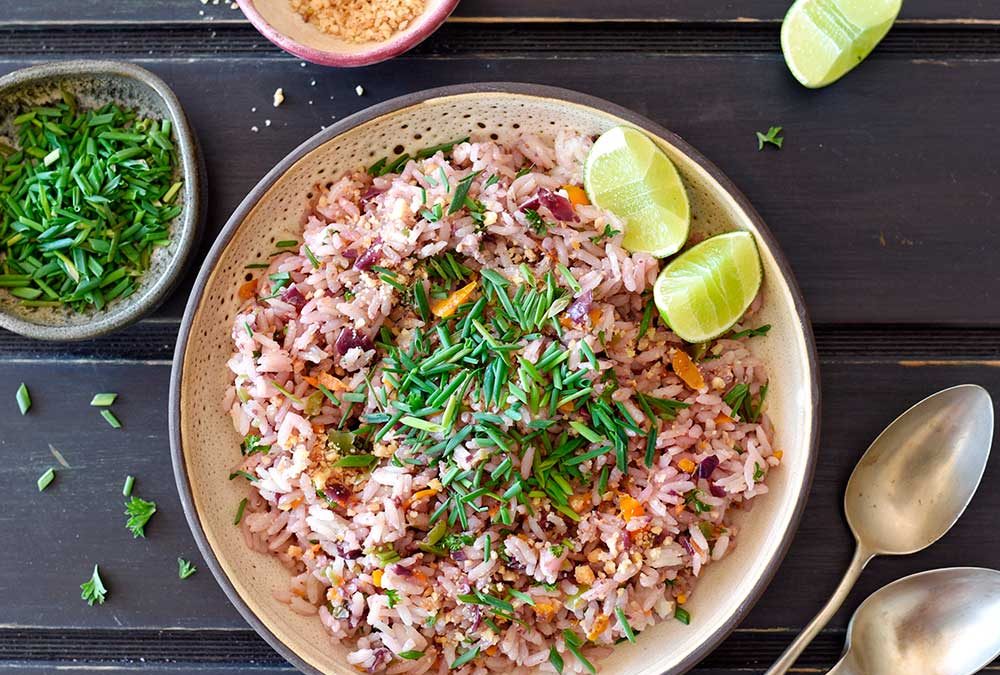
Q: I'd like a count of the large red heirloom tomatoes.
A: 0